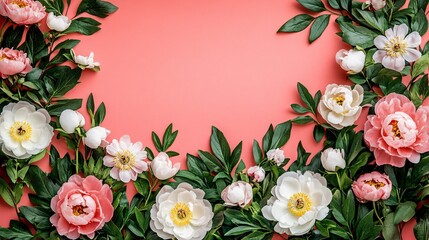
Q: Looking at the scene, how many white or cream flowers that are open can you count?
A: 6